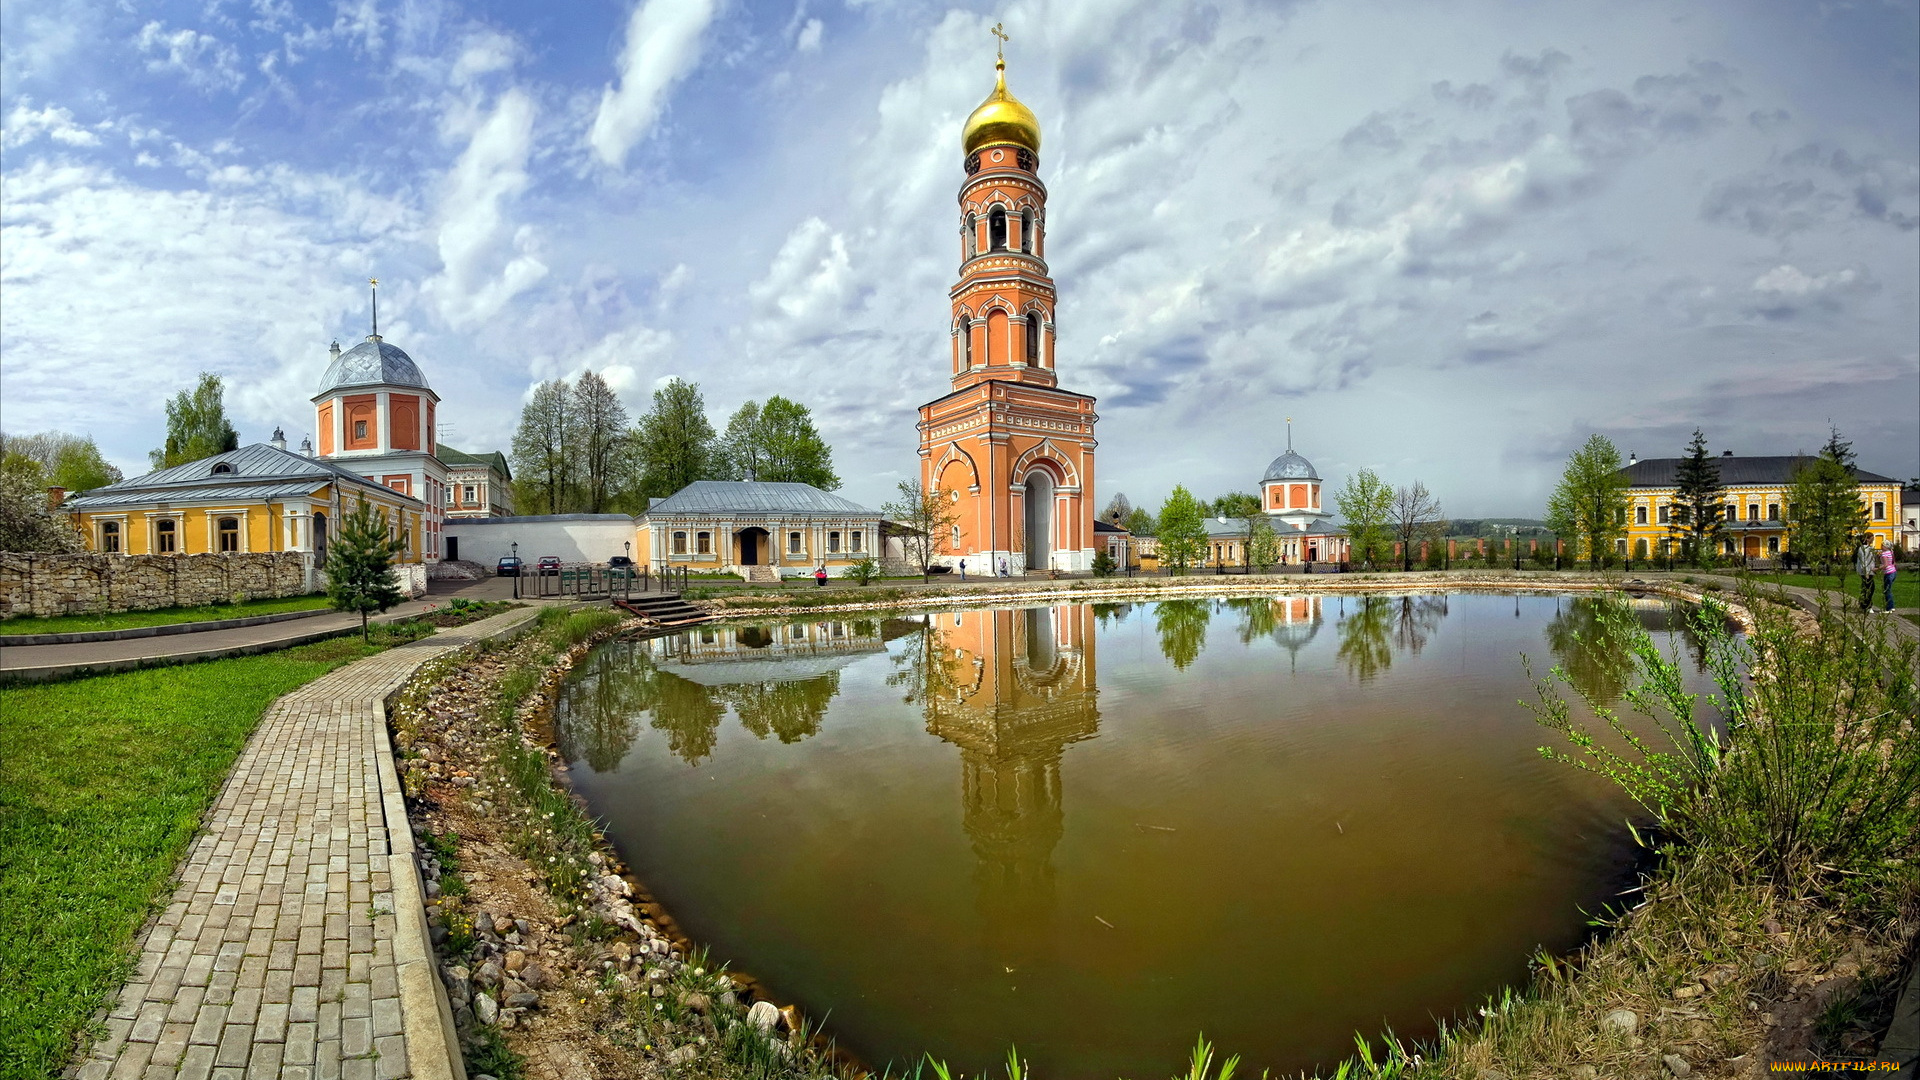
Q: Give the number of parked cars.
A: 3